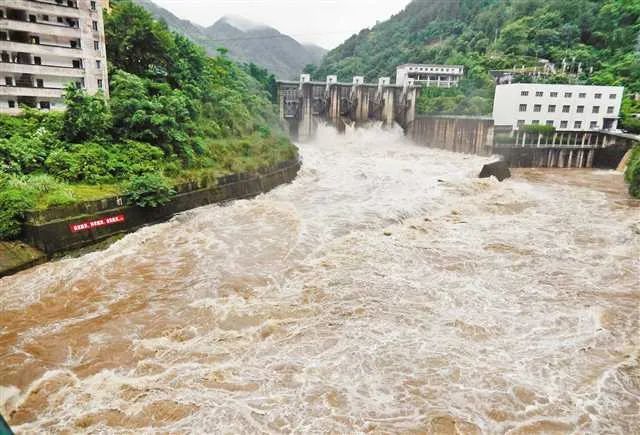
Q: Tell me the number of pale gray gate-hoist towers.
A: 5